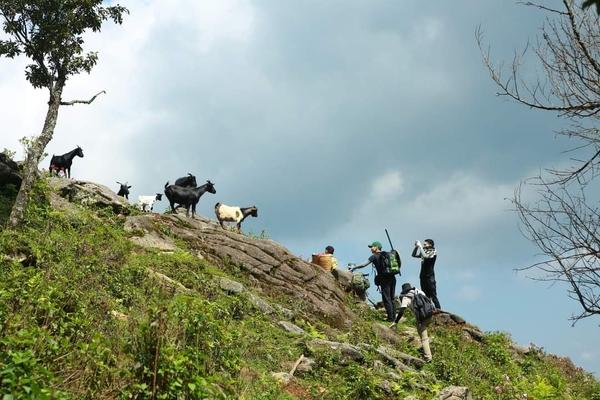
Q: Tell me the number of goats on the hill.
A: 6